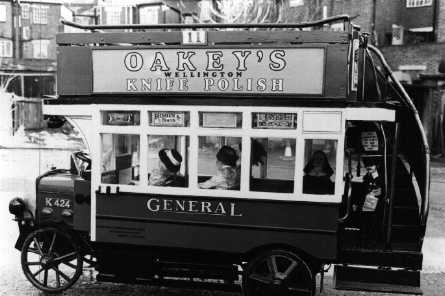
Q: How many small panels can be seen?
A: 5